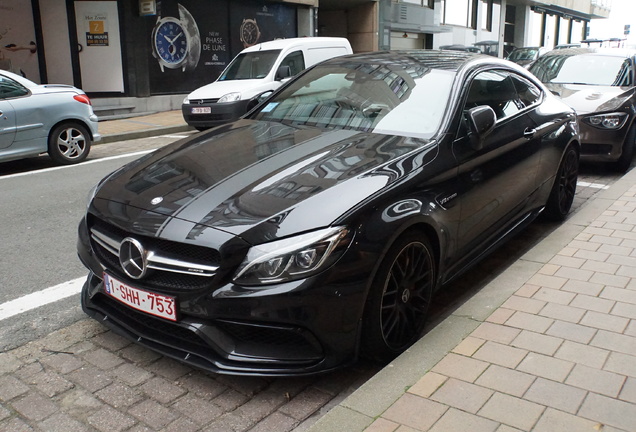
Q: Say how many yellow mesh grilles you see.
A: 0